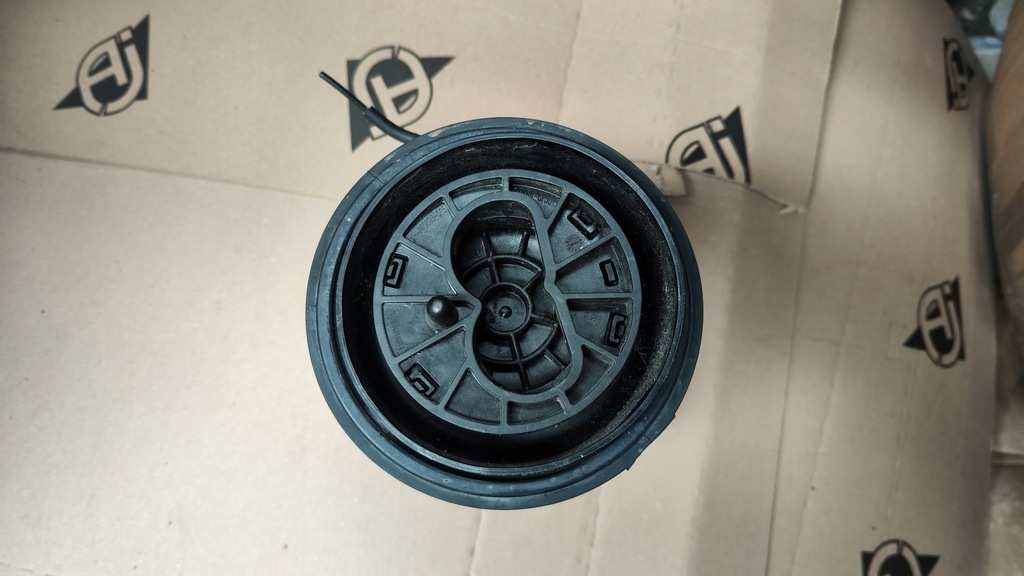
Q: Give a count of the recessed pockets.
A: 12